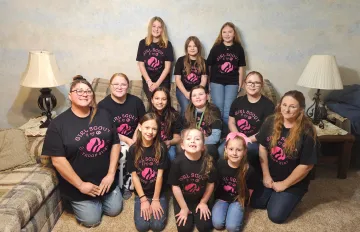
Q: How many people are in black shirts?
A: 12